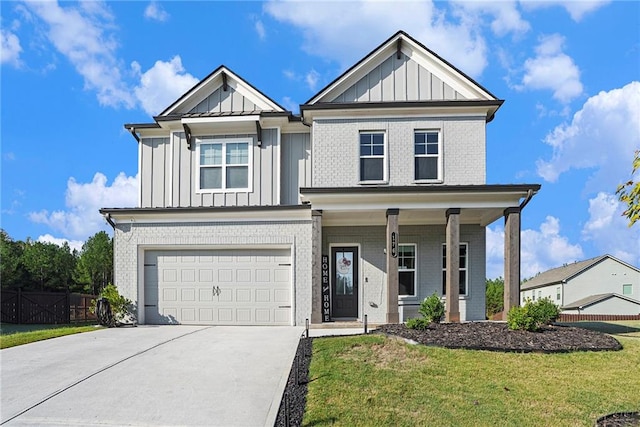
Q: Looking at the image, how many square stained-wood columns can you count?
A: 4